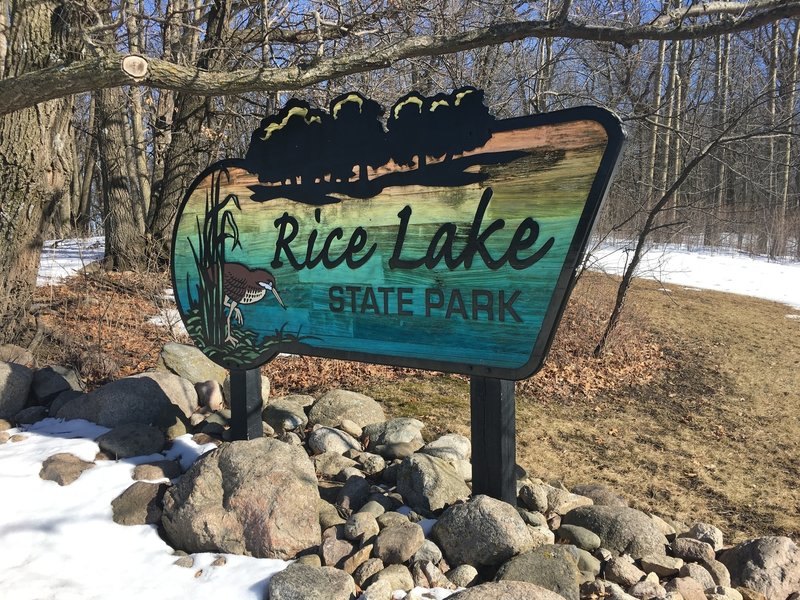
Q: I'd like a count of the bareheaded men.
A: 0